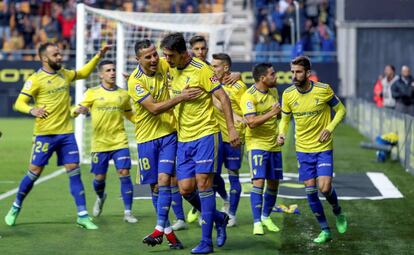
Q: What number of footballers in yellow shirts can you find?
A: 8